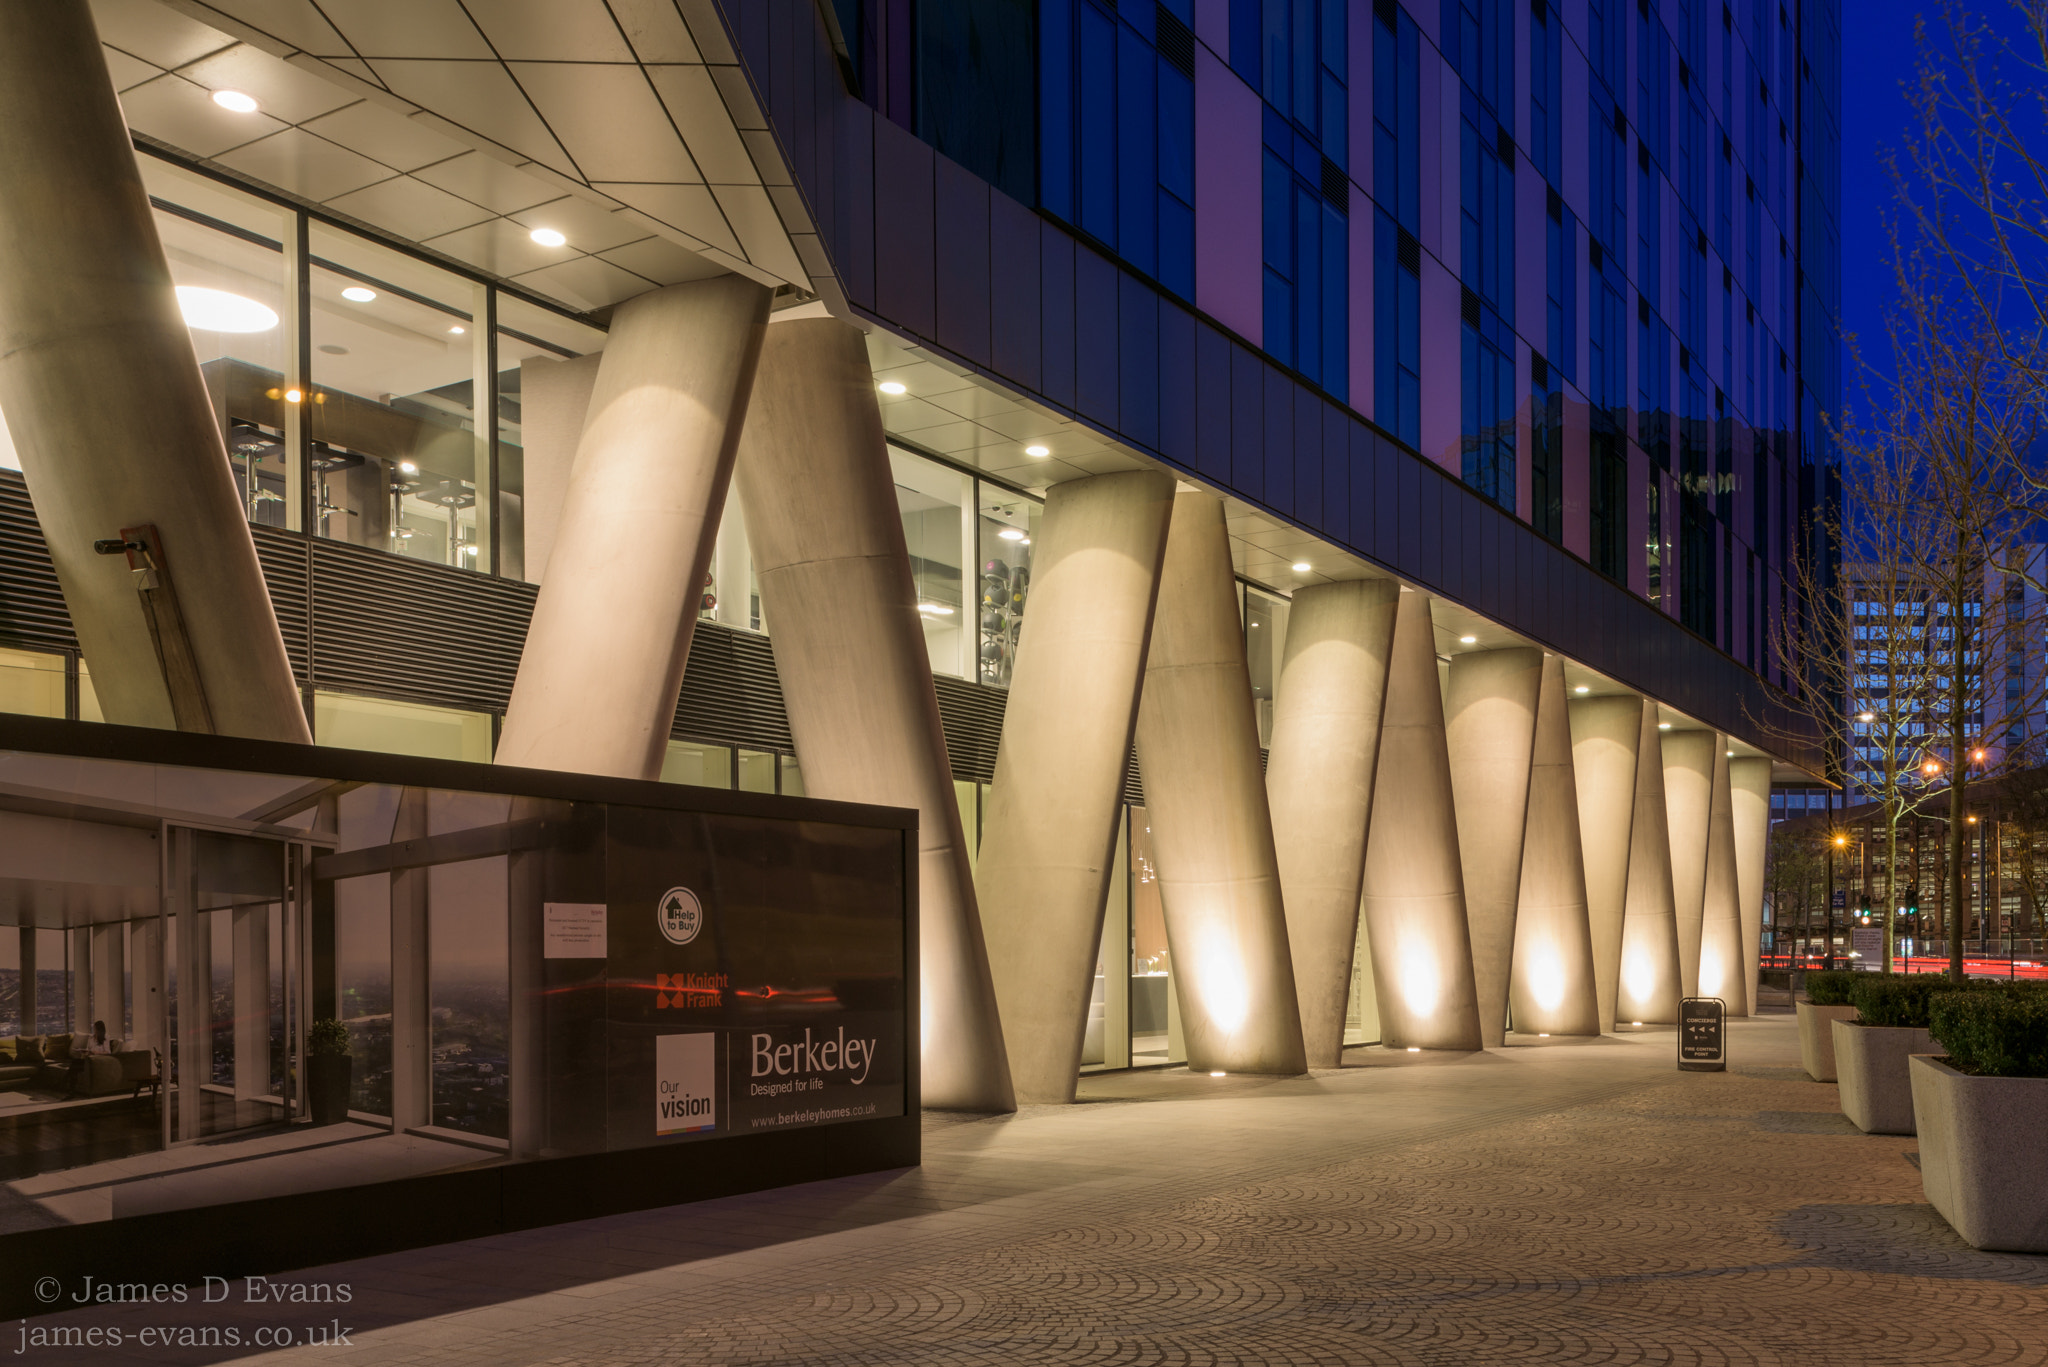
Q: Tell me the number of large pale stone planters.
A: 3